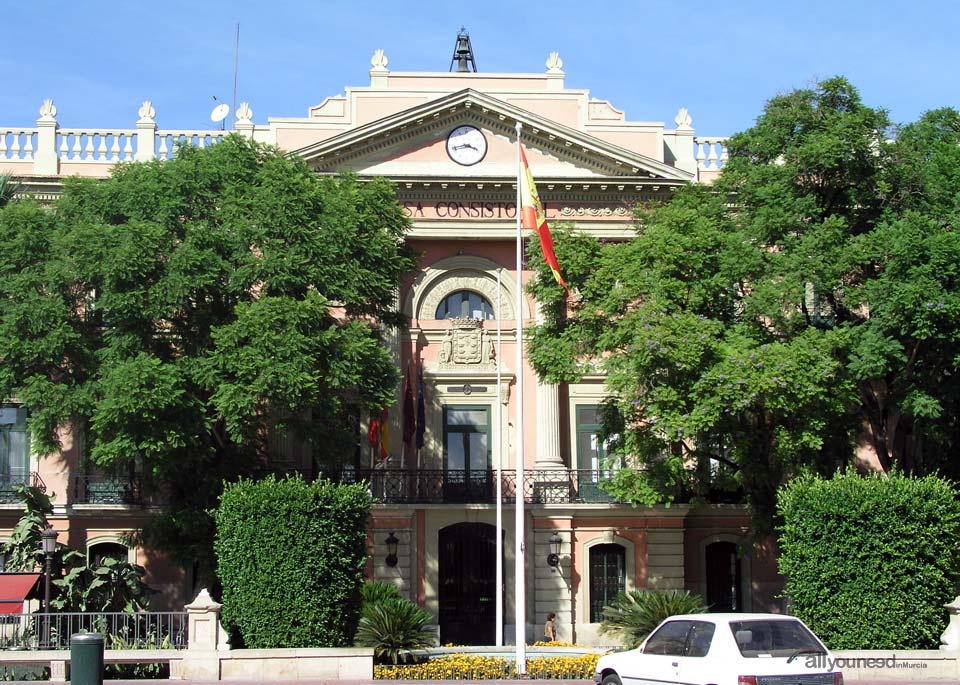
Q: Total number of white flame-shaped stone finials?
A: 6